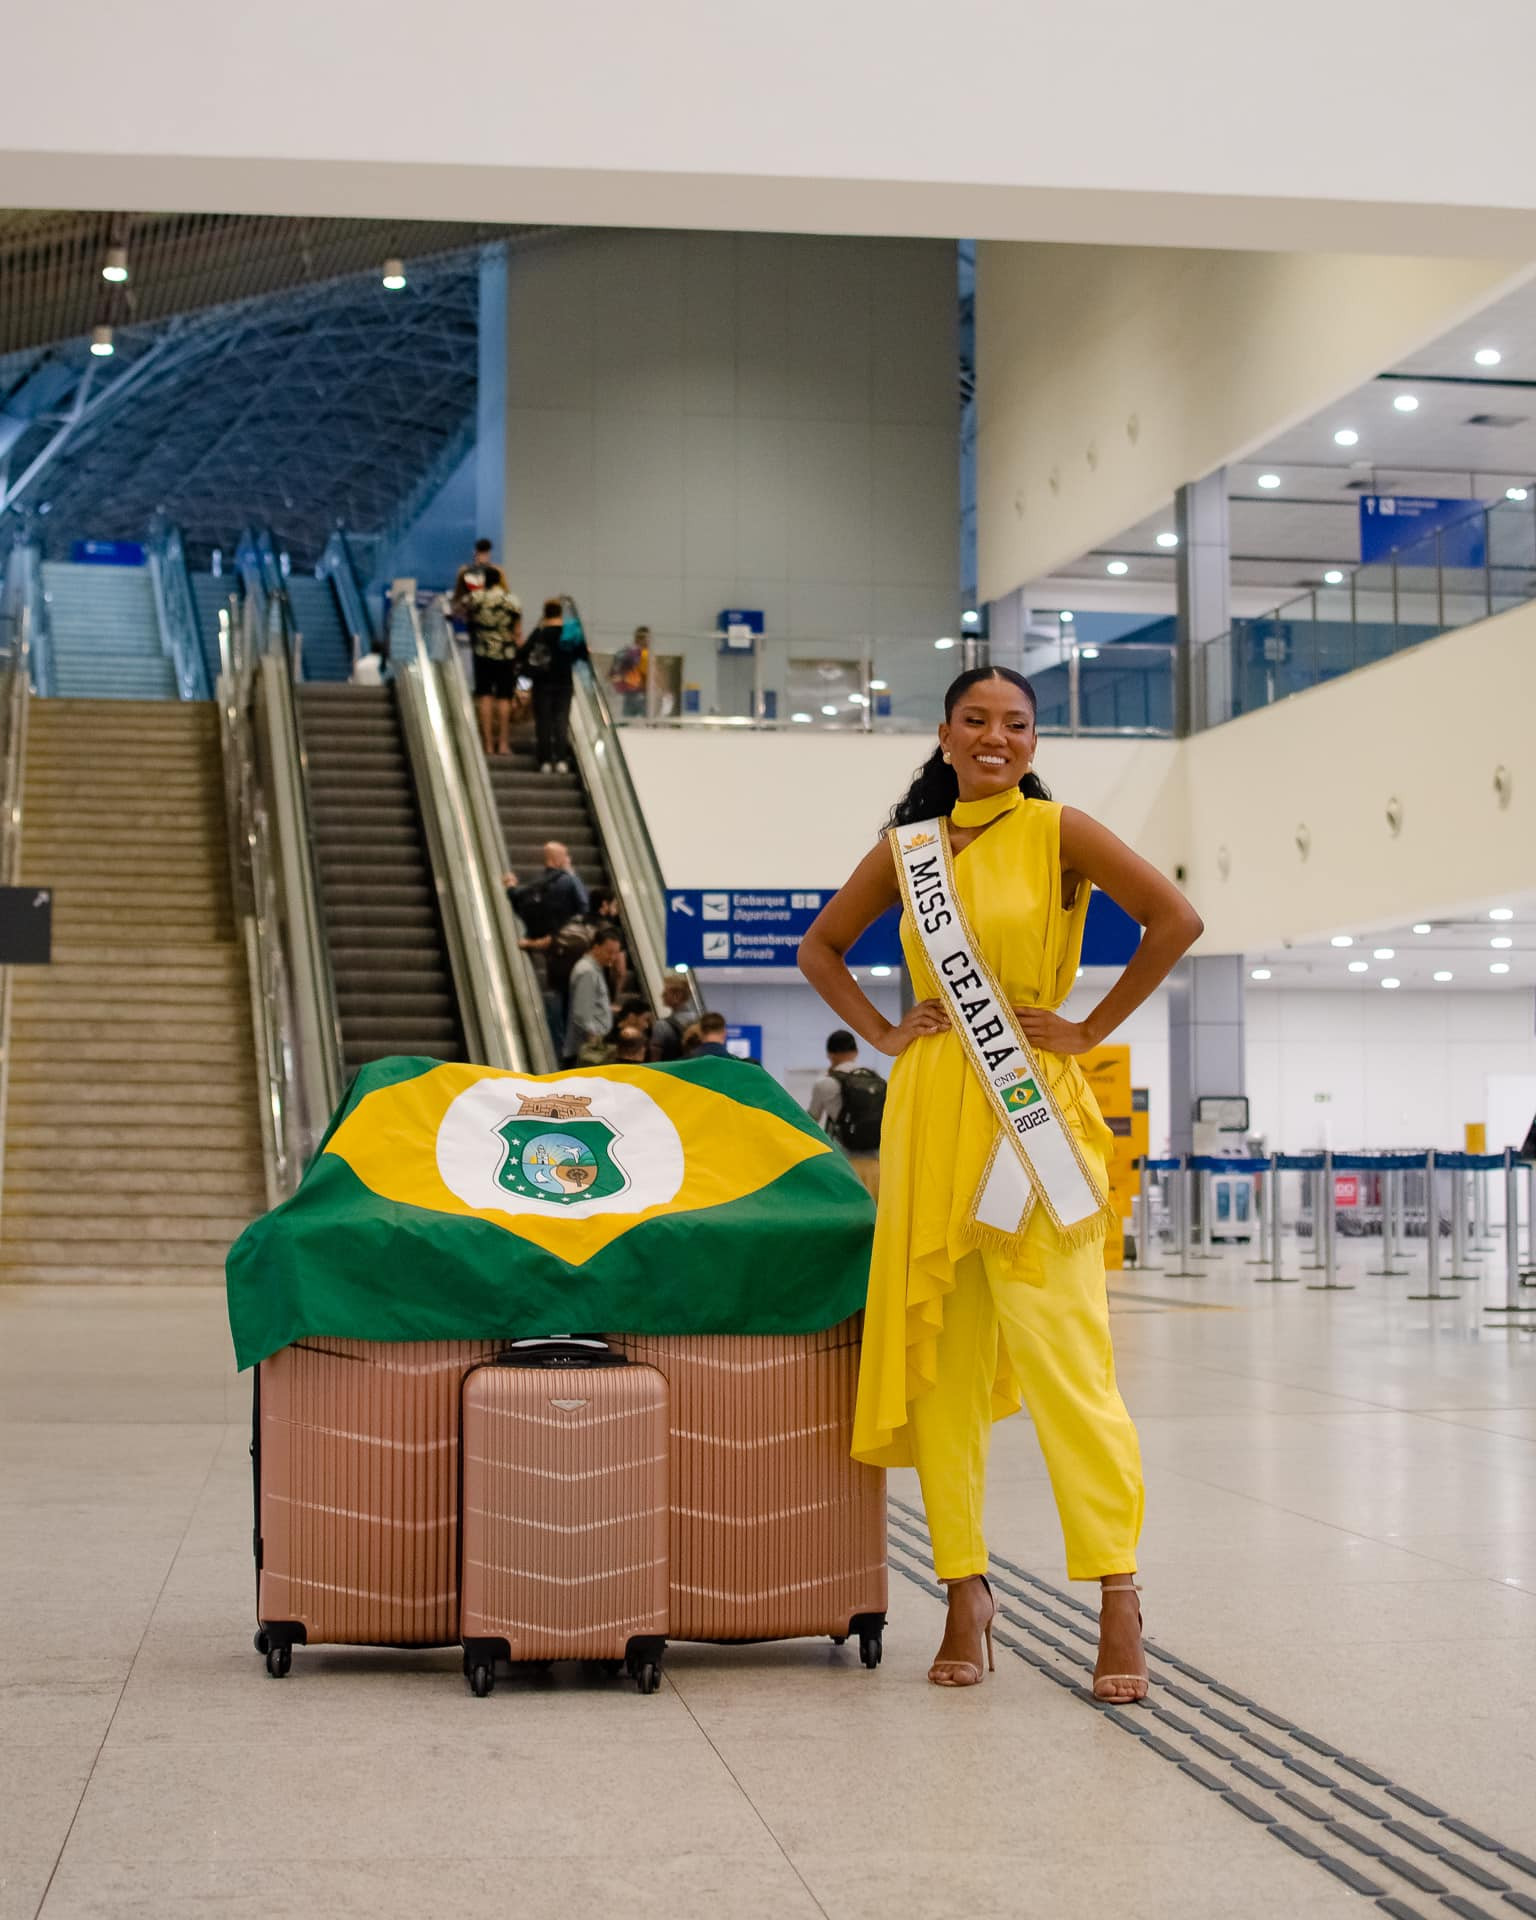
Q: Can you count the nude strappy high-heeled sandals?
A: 2